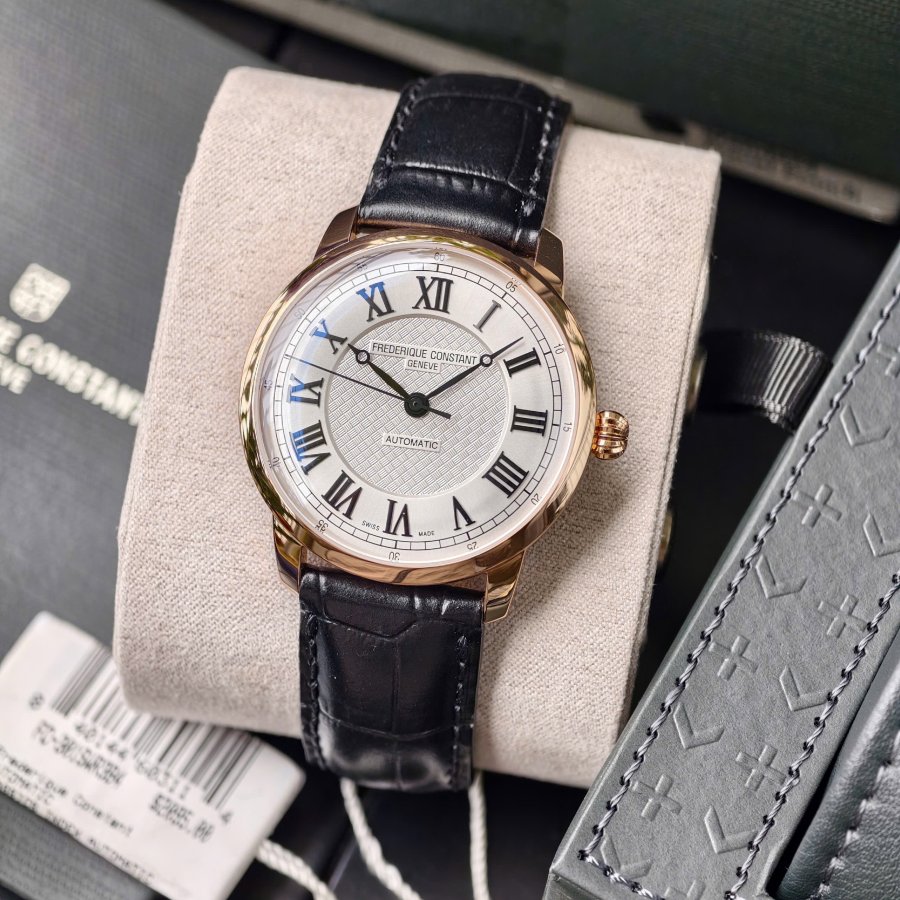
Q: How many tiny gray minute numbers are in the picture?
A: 12